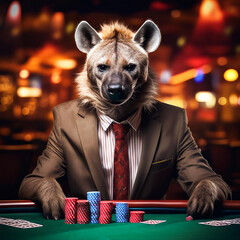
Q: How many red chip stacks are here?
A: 4